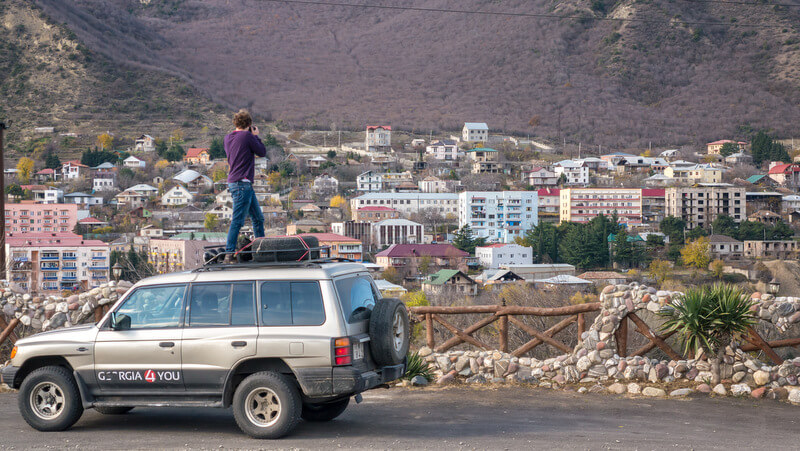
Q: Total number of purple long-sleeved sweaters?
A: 1